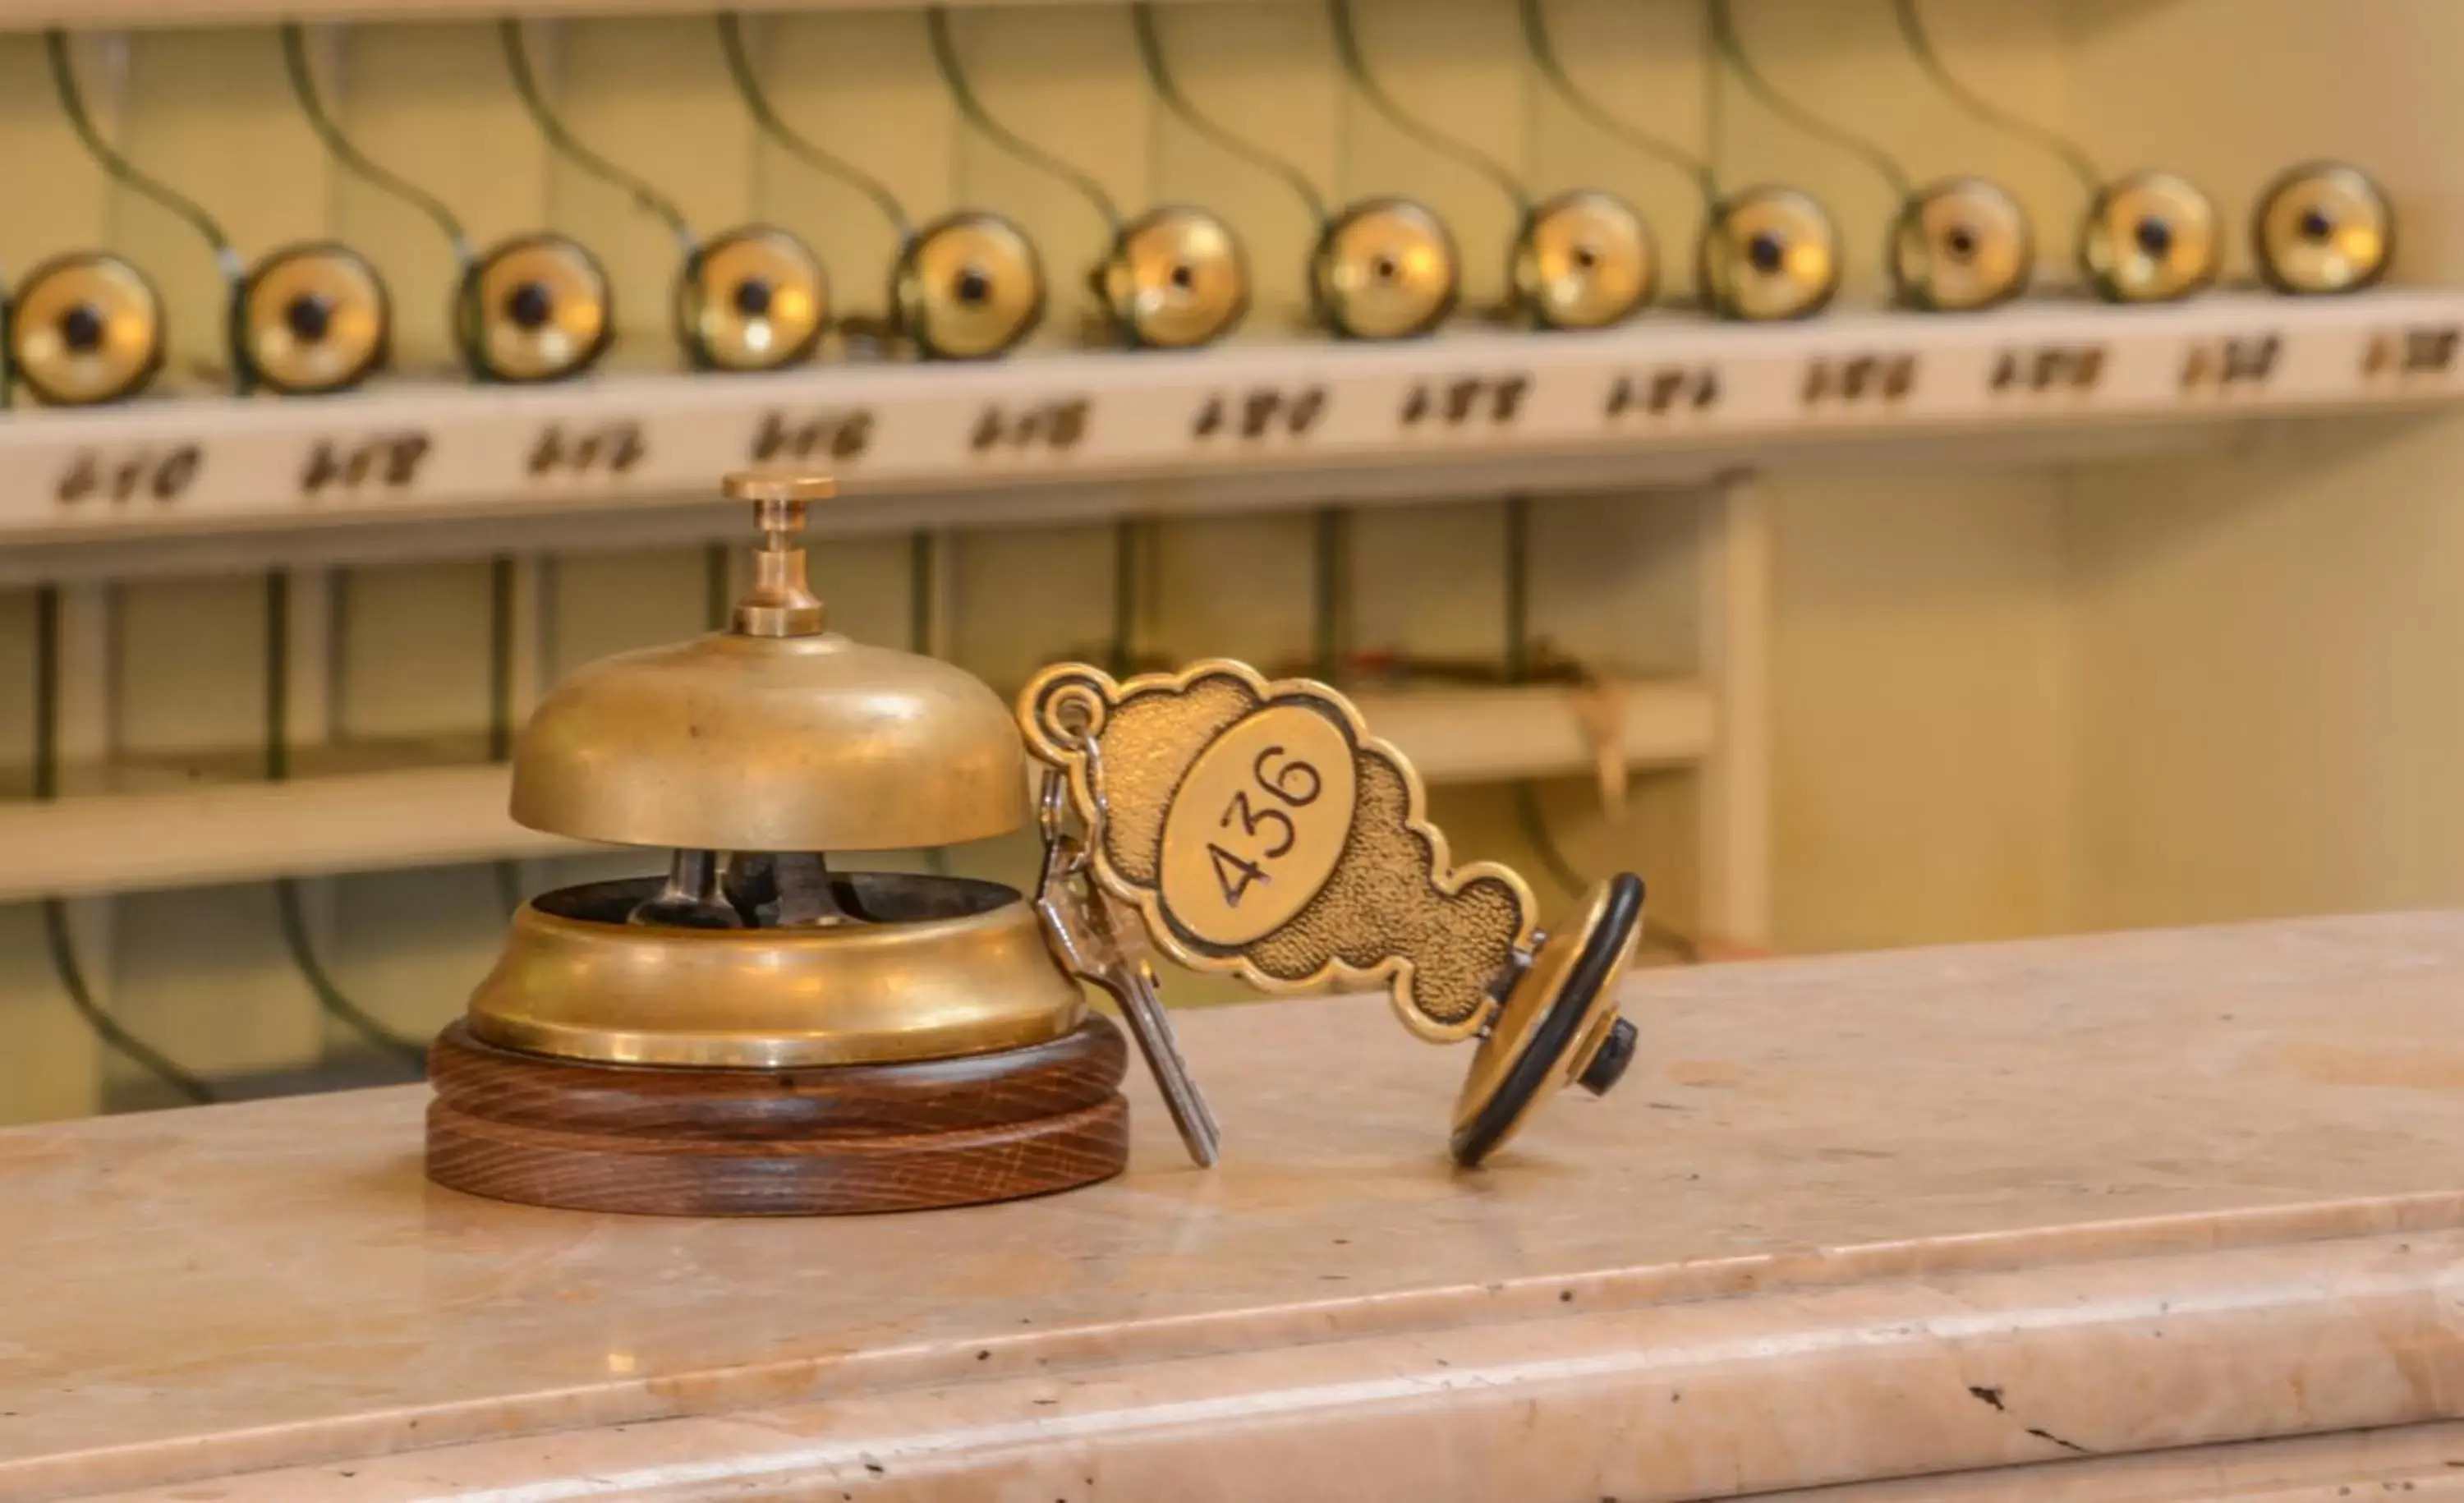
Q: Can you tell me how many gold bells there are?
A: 1